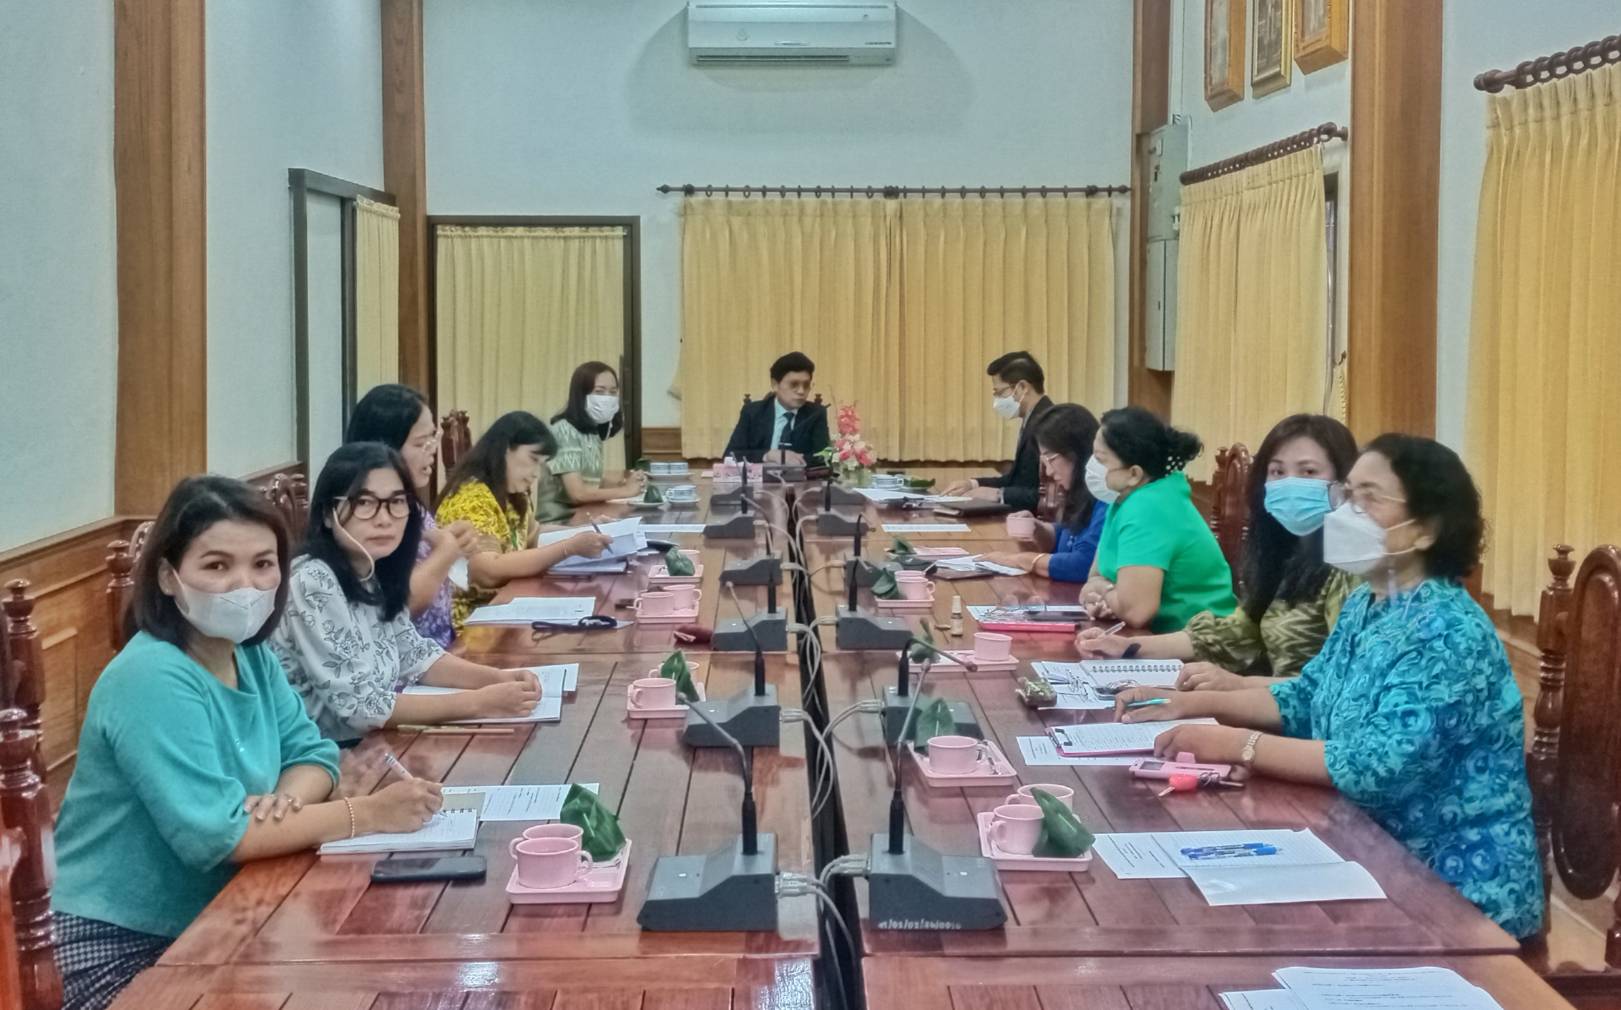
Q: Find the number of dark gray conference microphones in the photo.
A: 13